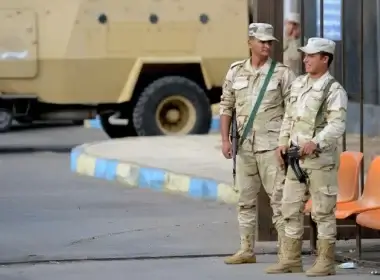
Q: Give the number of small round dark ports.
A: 3